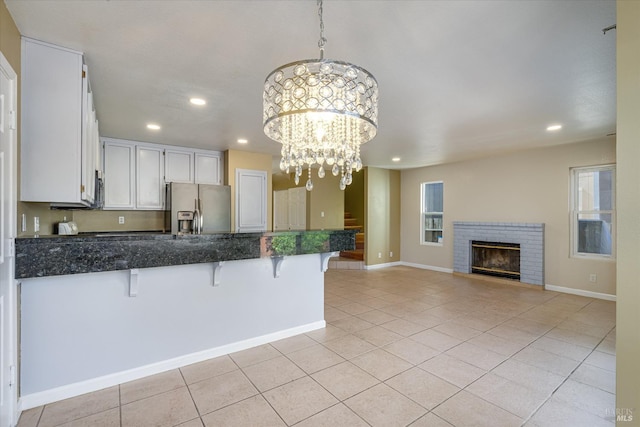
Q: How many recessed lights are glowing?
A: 5